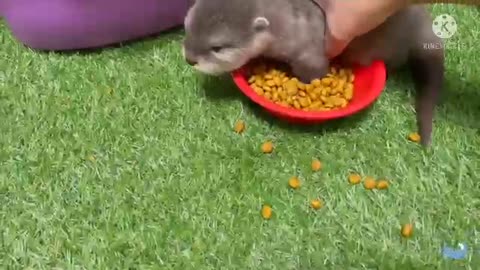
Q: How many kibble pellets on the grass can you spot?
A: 11